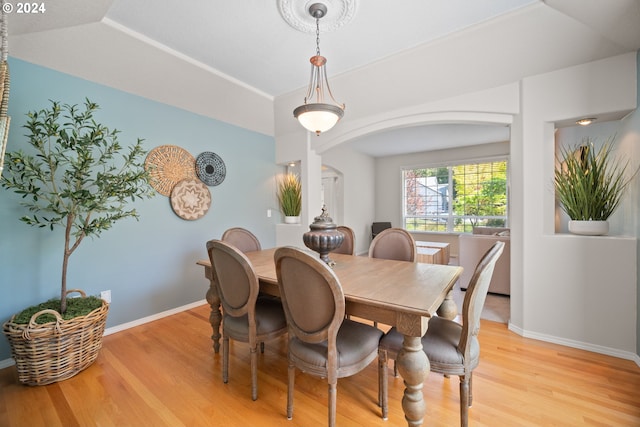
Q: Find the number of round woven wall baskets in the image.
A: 3